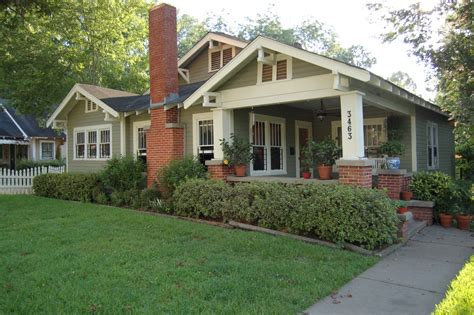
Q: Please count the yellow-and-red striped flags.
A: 0